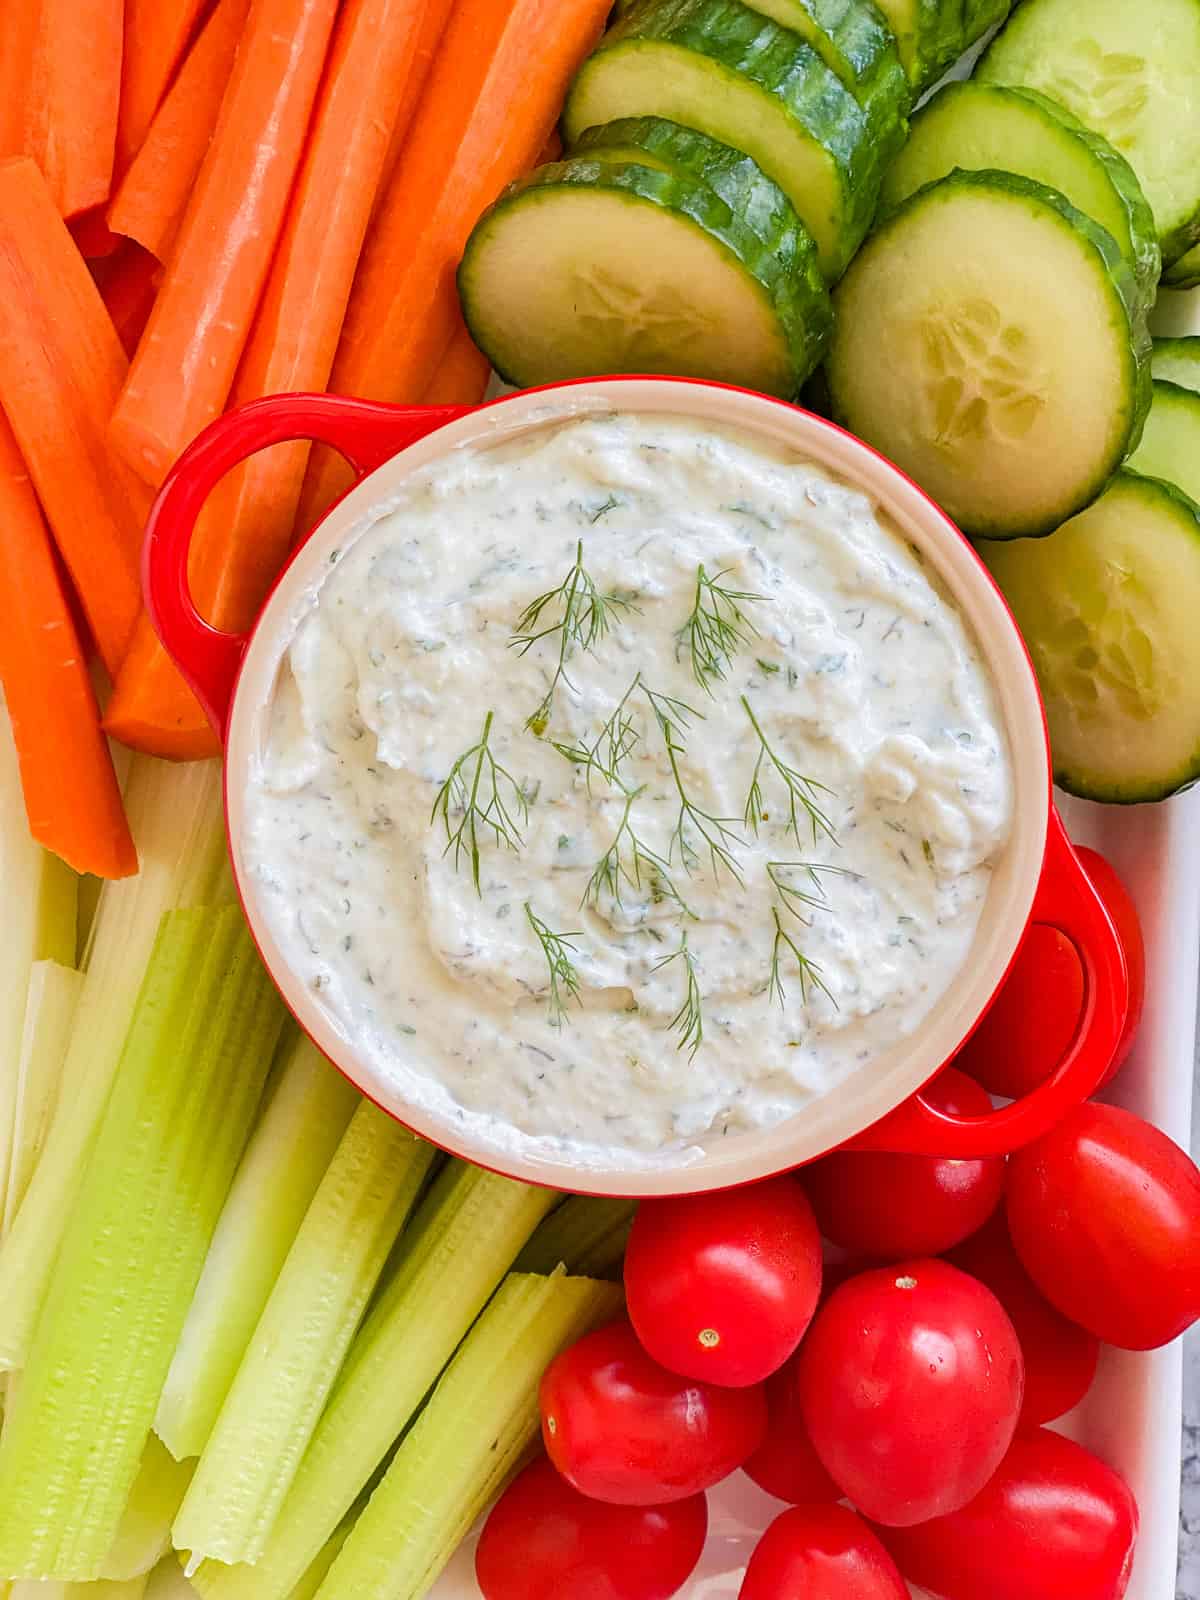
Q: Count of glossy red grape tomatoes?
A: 11